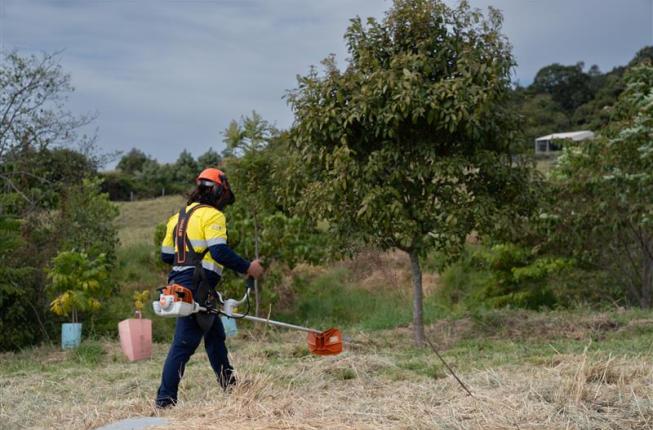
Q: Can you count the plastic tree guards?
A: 3